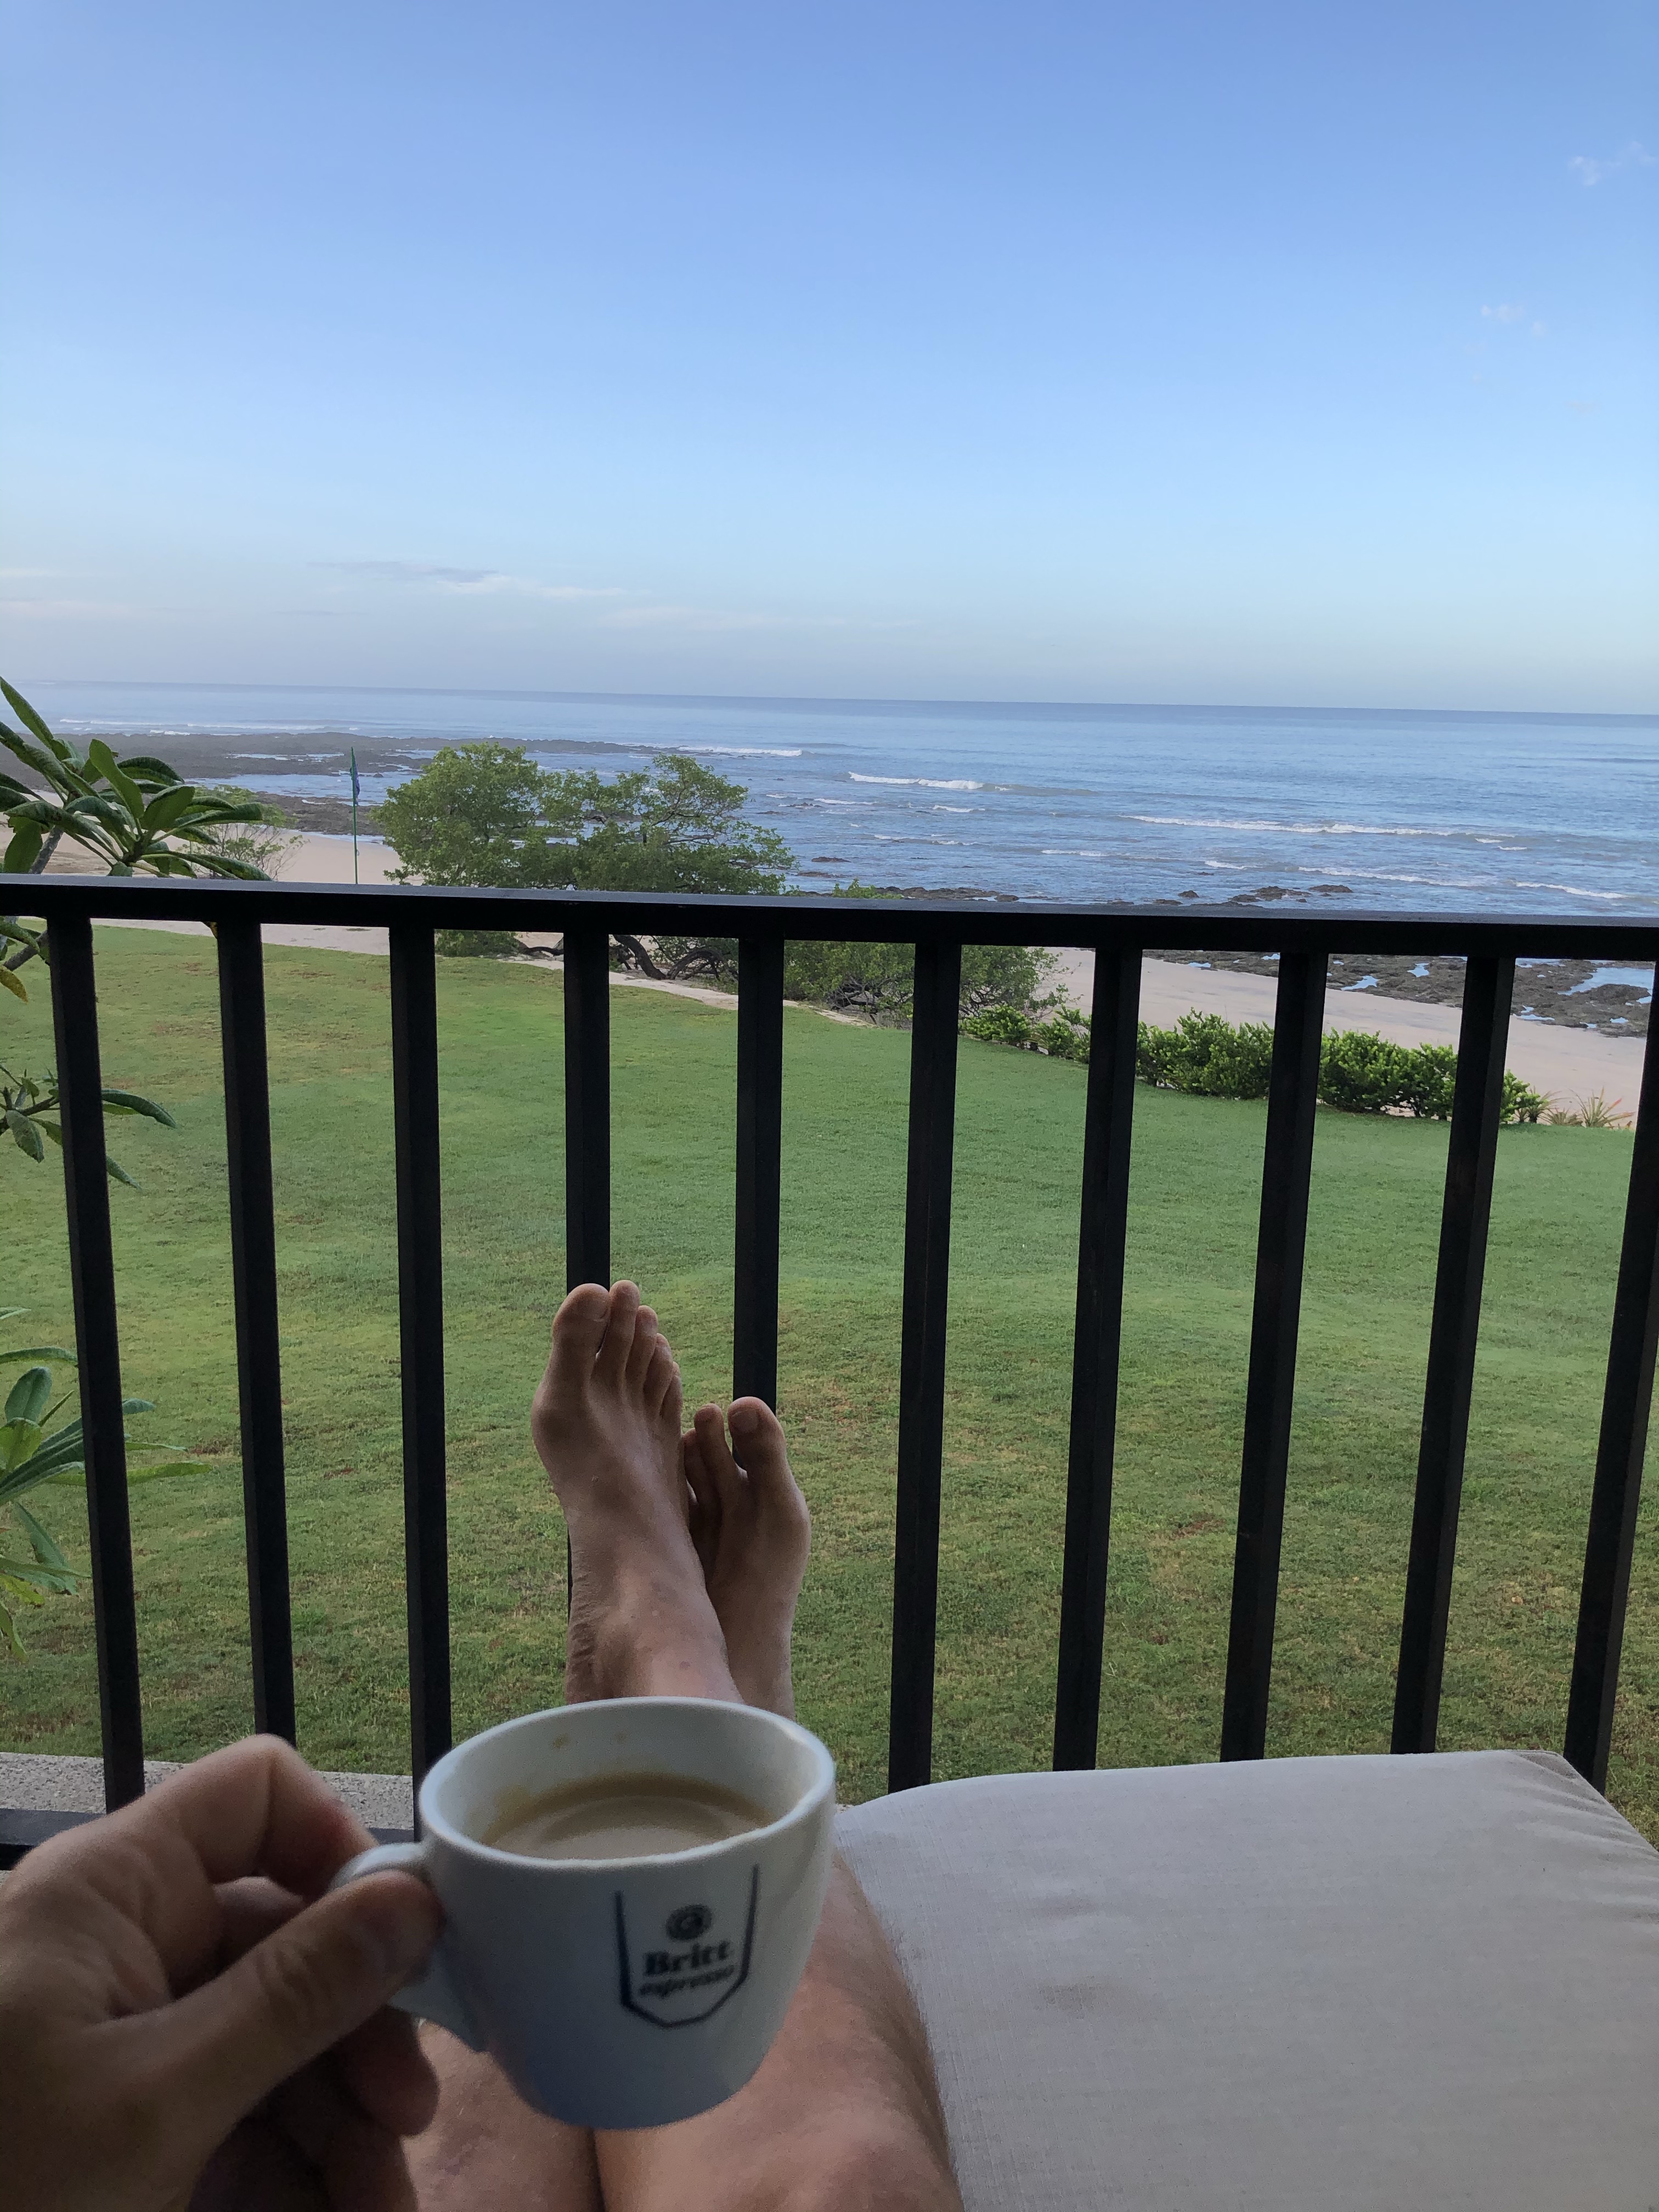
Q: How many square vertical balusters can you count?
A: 10